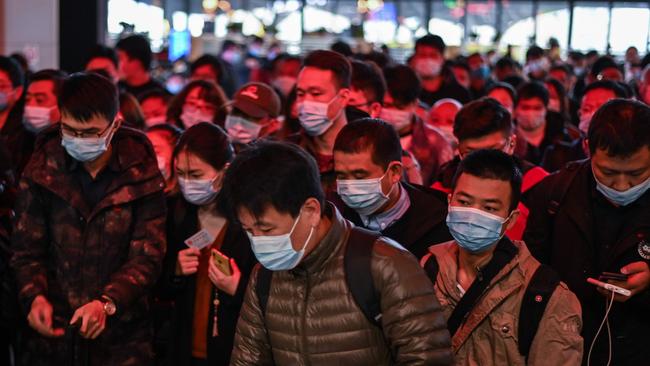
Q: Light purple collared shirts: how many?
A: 1